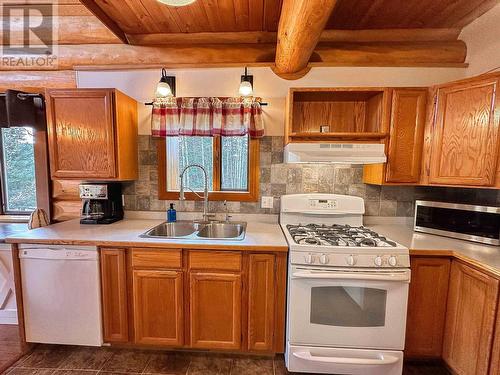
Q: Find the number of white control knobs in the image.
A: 5